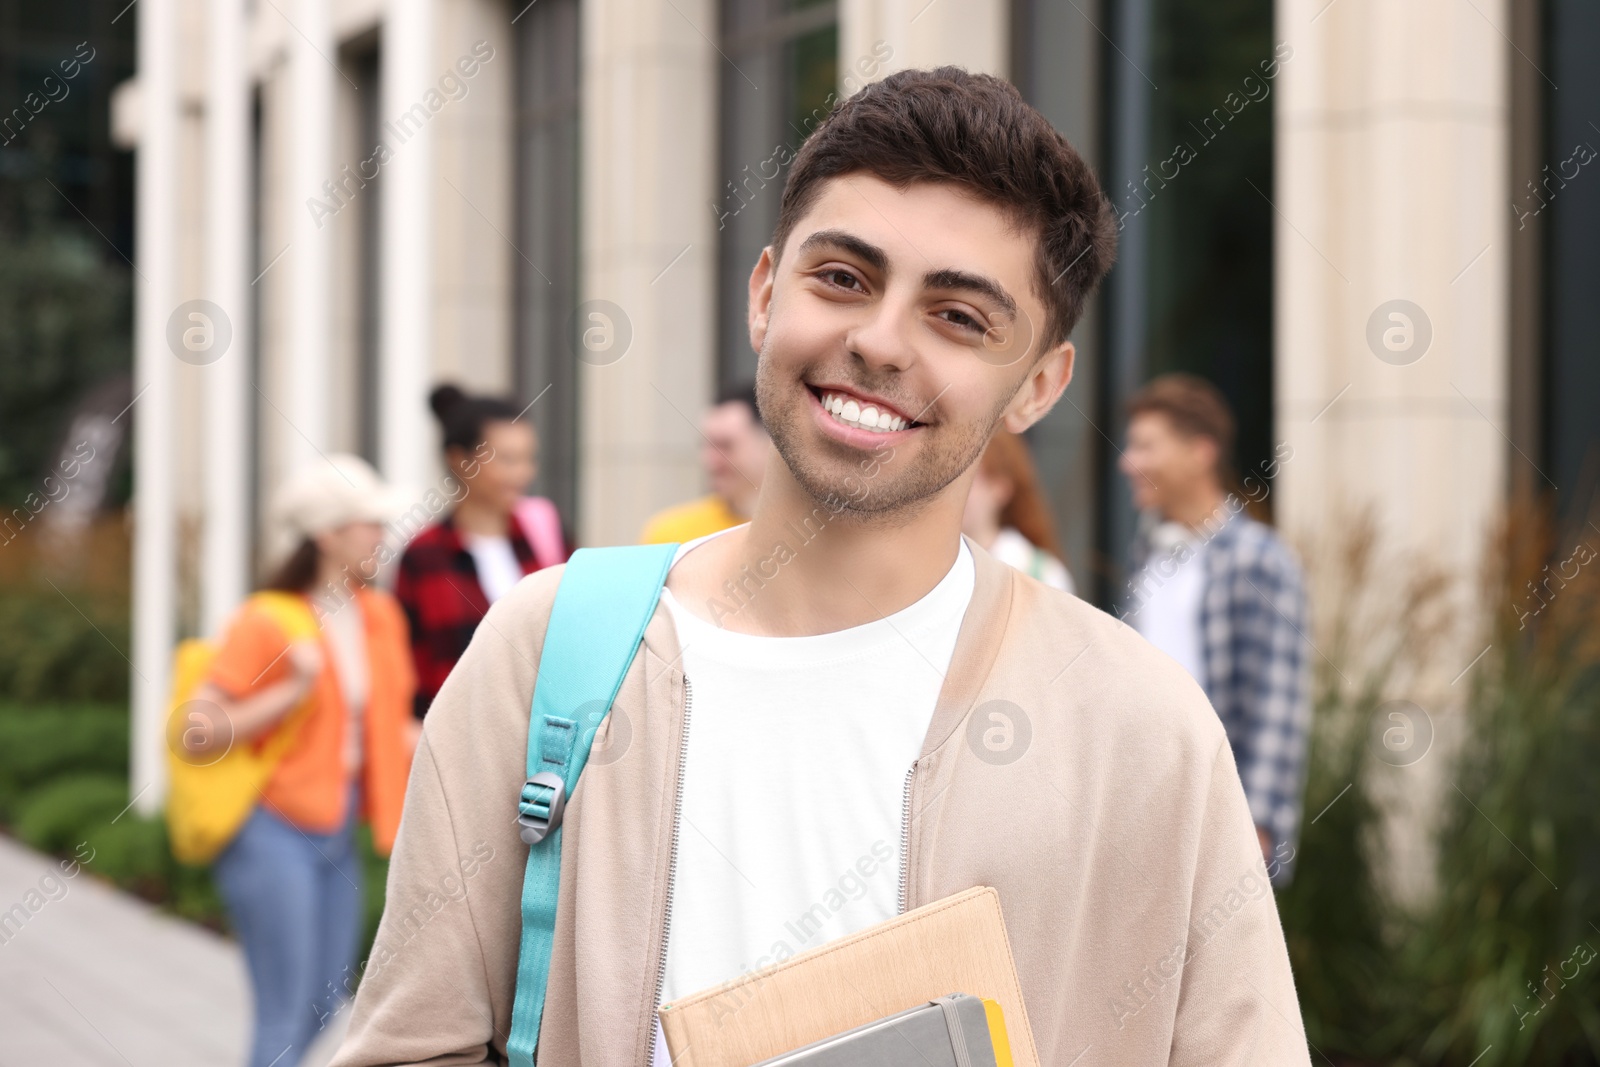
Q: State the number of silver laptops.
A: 0